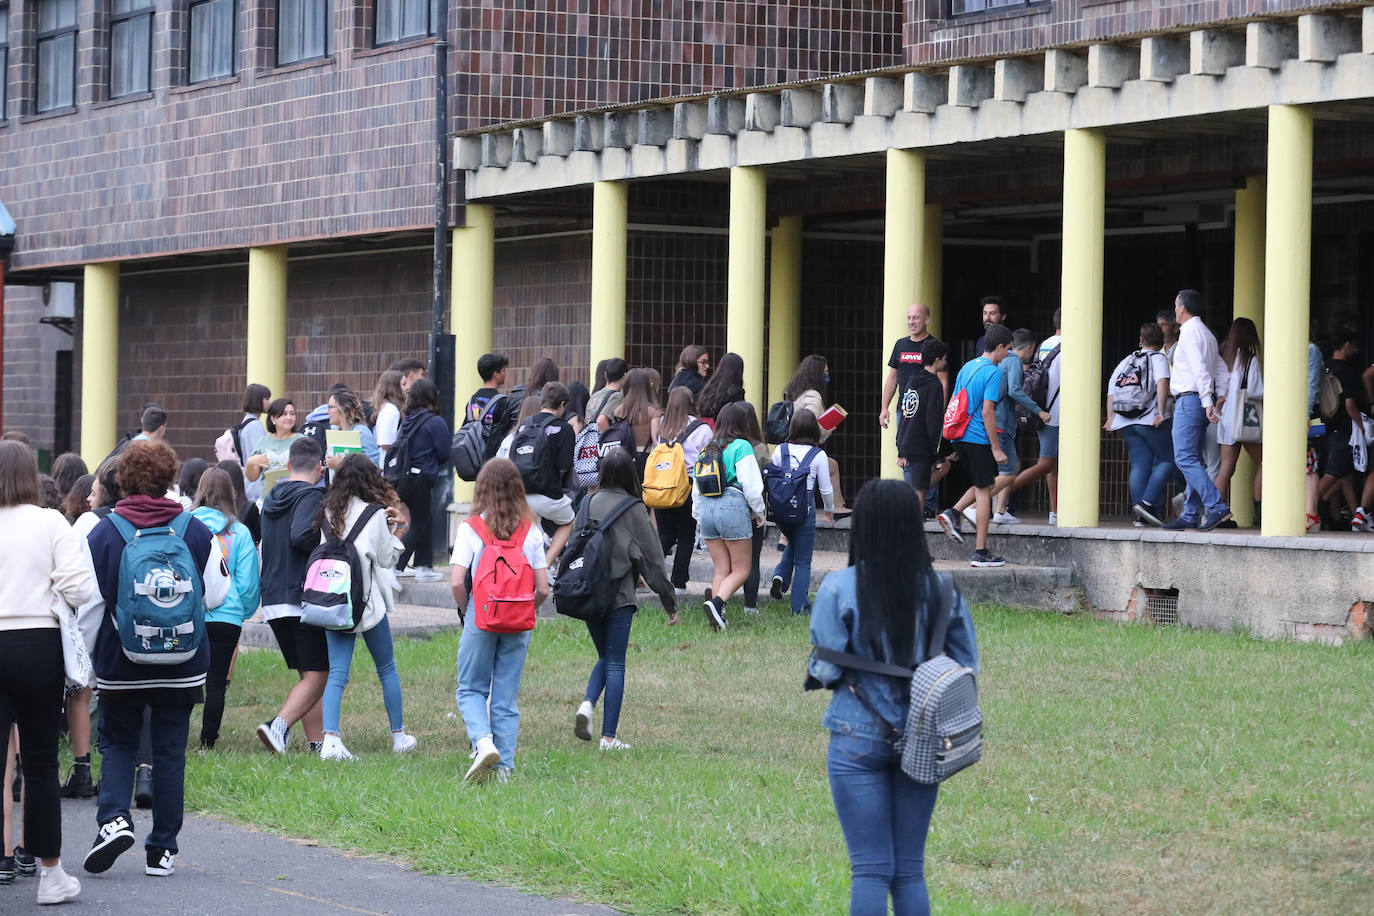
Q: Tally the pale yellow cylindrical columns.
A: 11